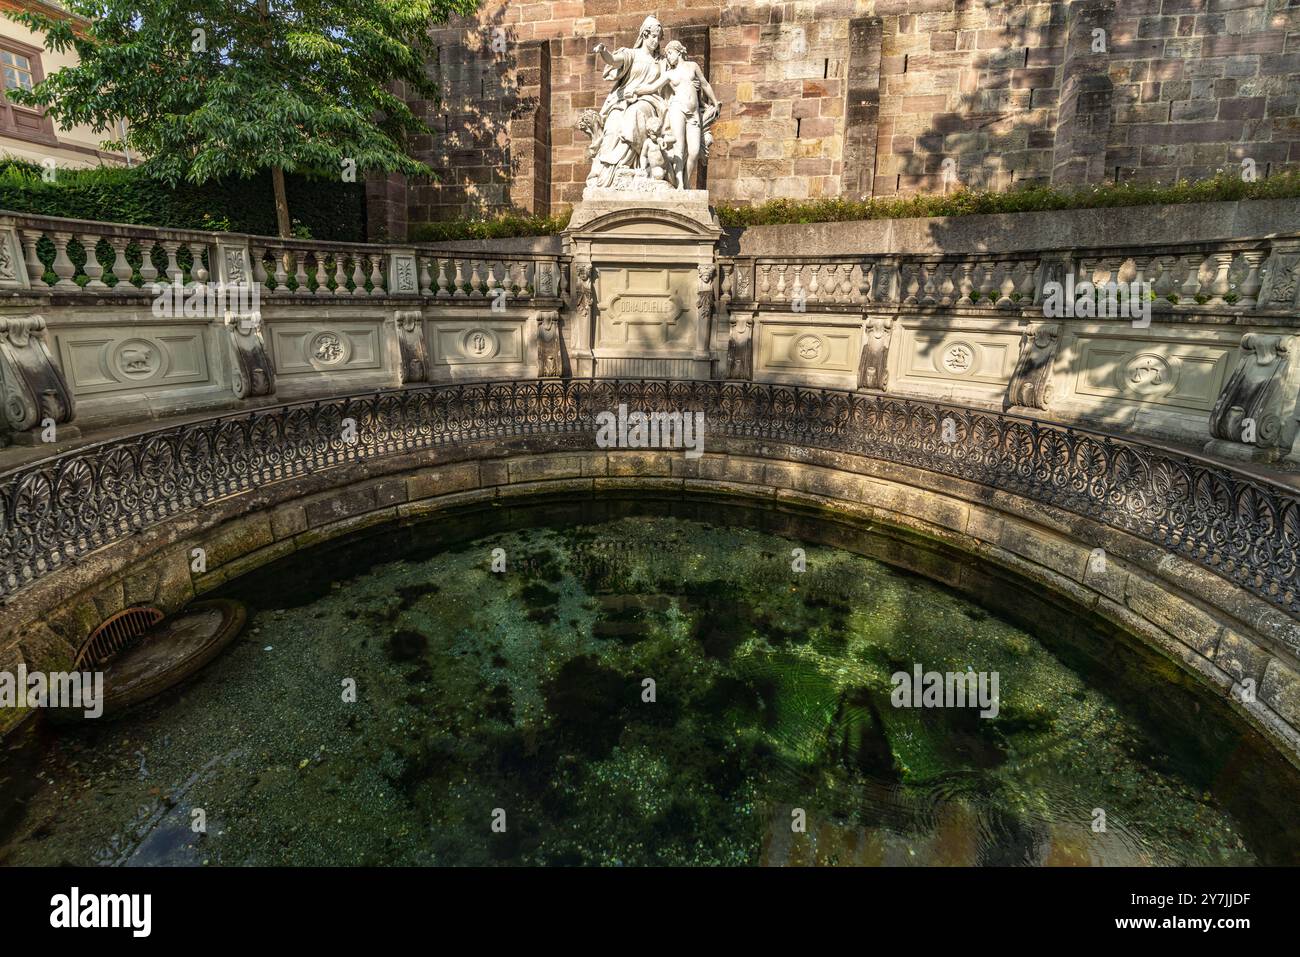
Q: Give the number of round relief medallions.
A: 6